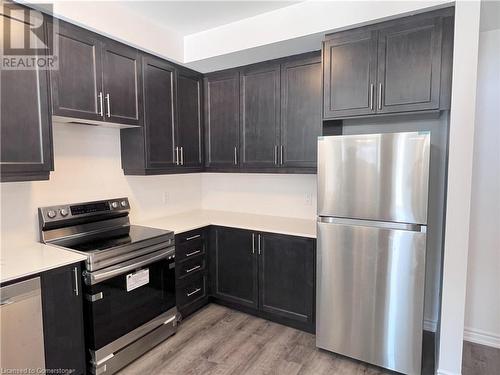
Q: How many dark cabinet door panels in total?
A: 13